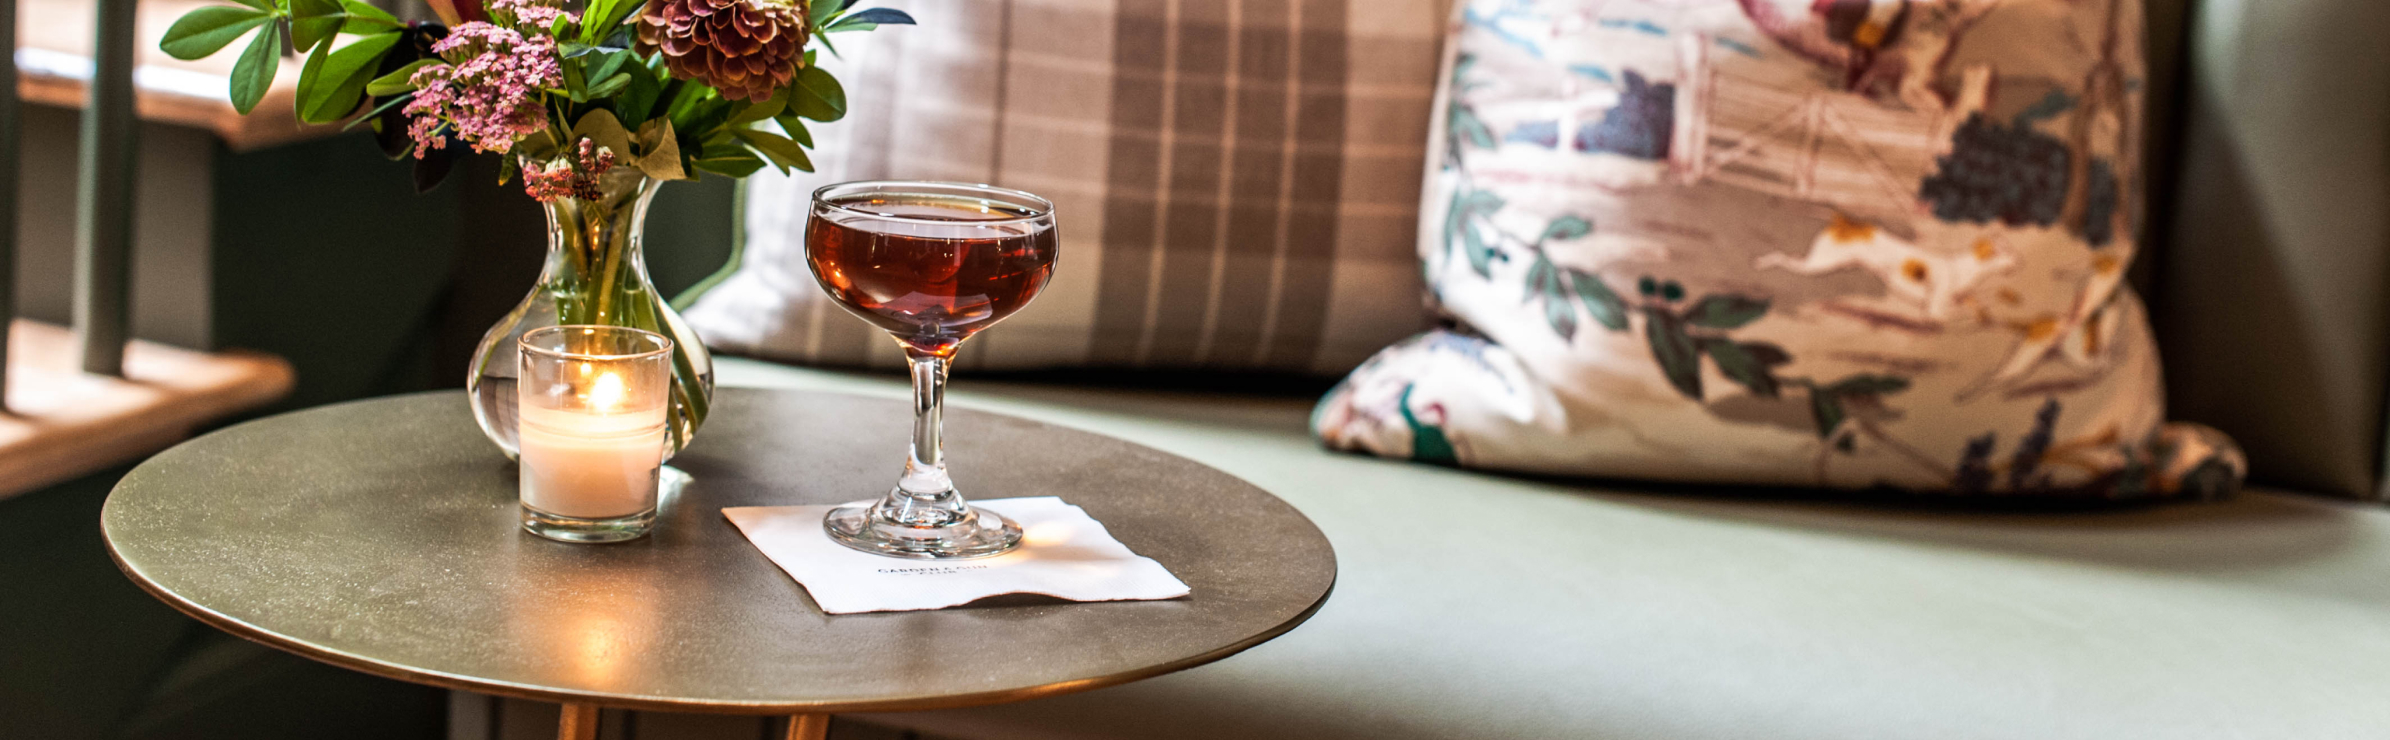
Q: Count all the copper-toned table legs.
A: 2